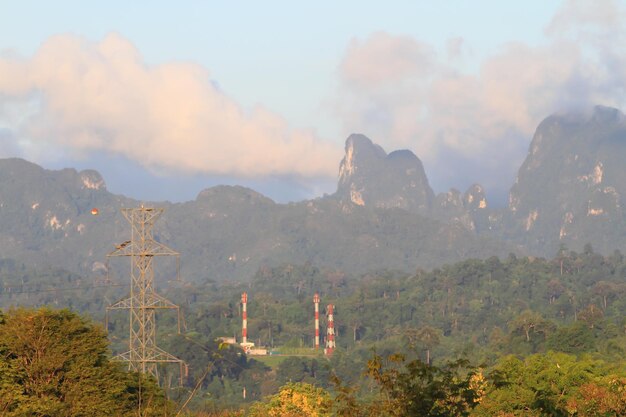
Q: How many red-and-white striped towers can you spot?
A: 3